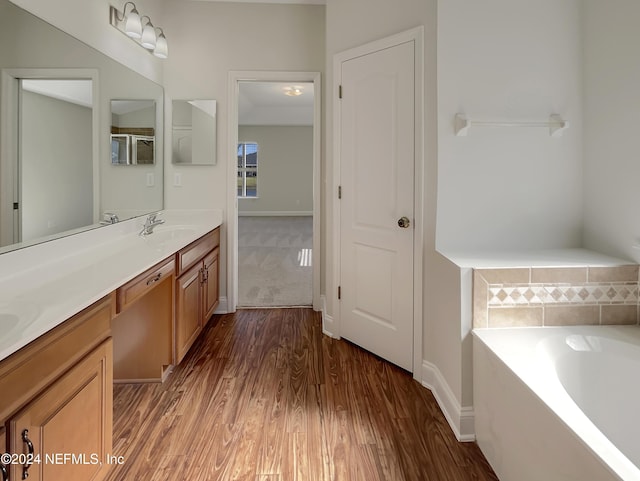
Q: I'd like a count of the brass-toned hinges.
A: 3